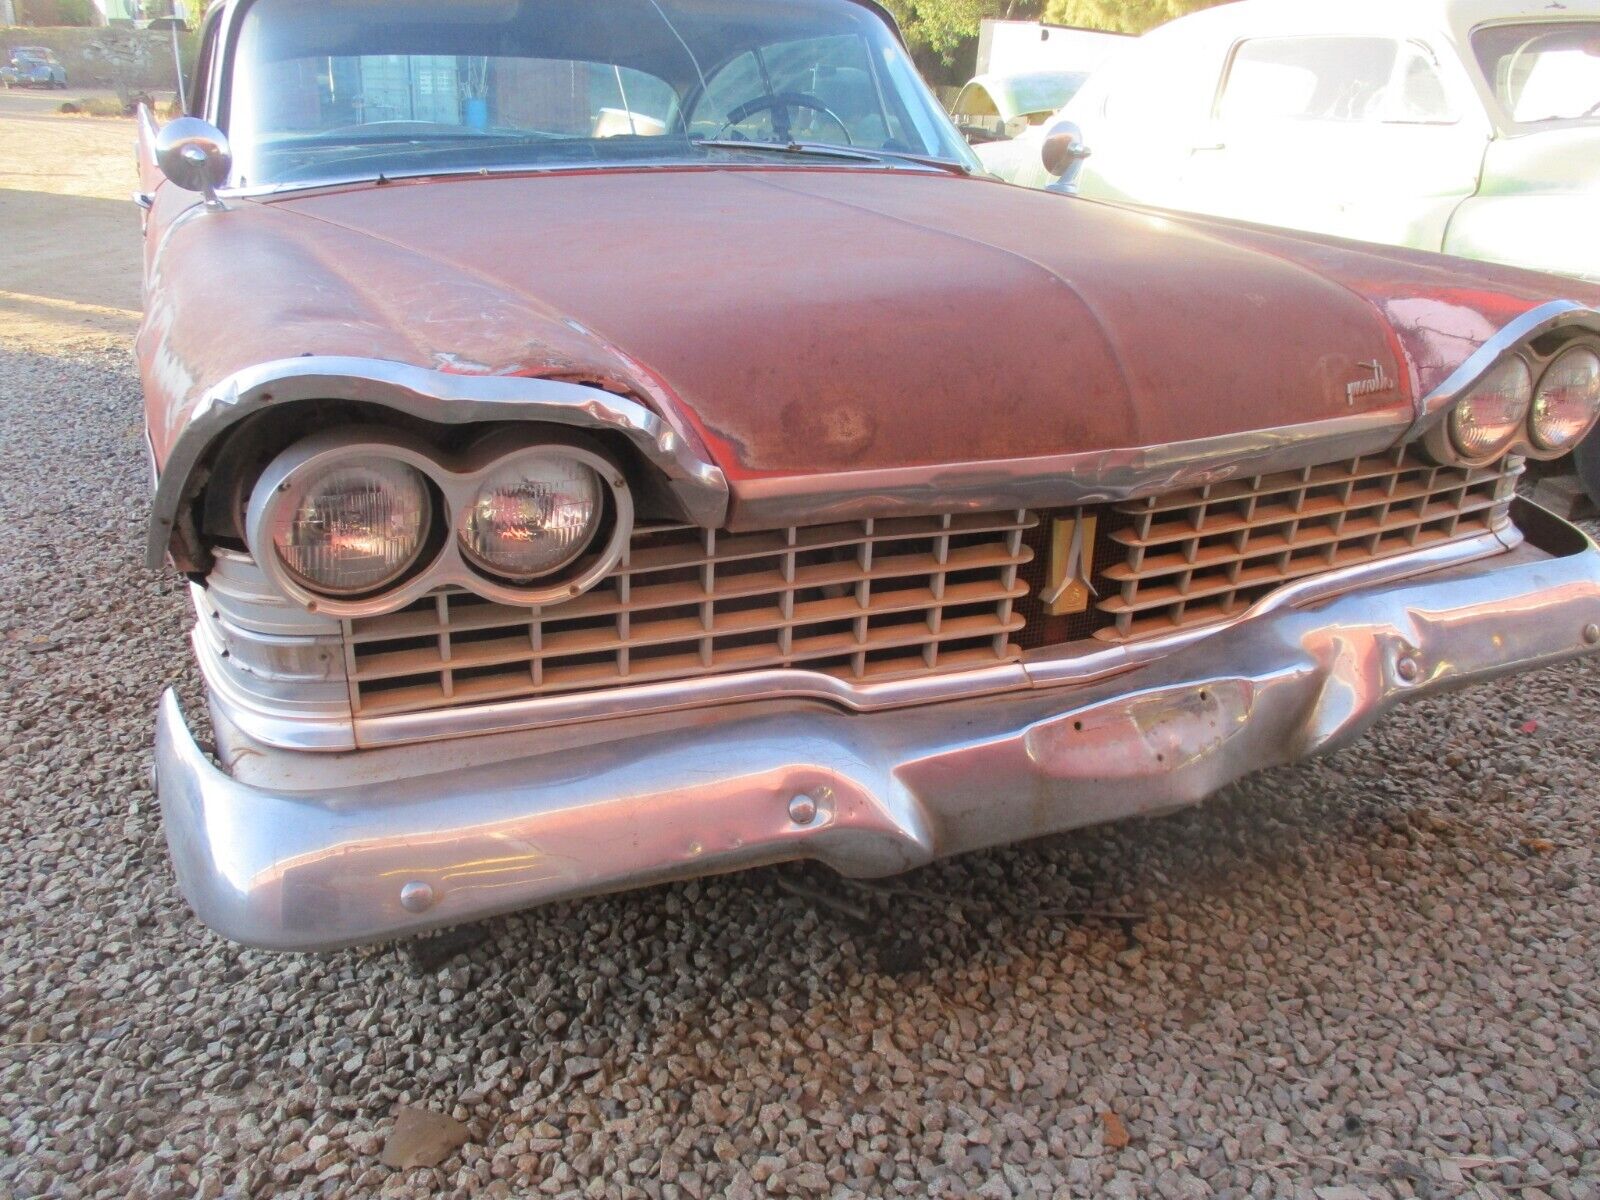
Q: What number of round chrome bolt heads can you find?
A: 4